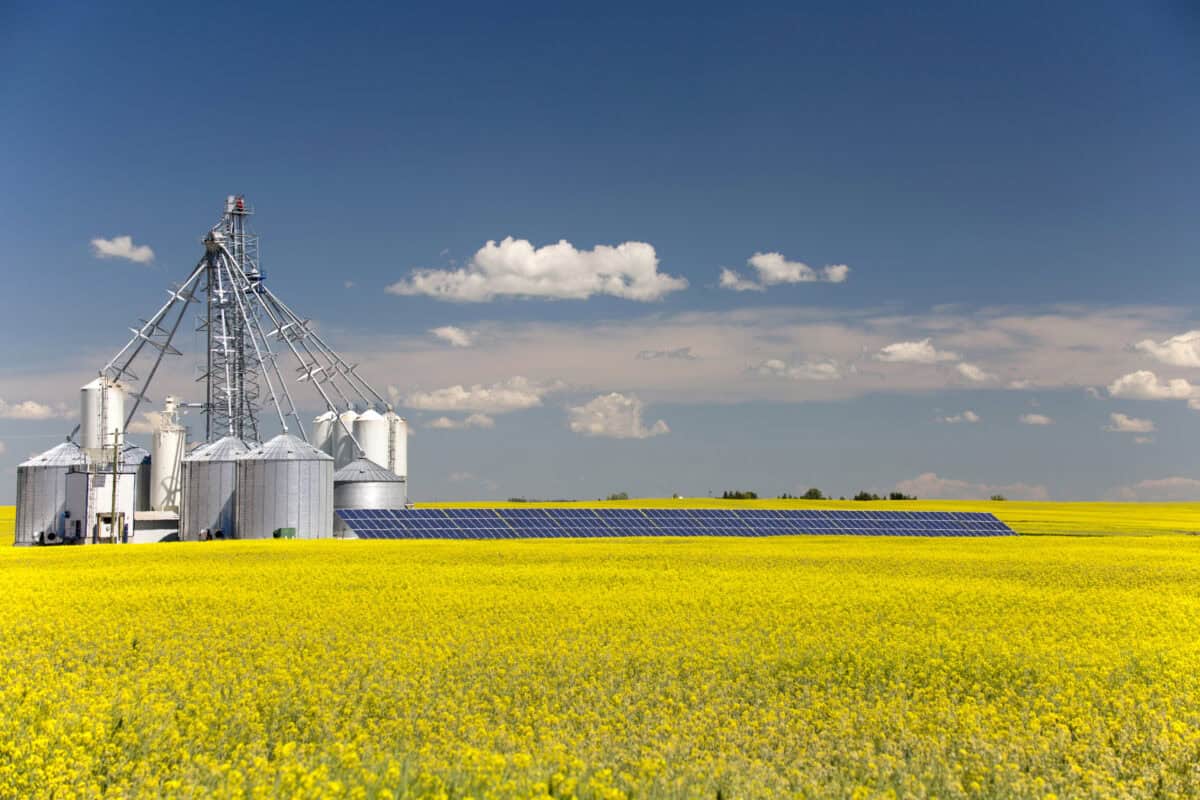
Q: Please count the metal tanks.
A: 11